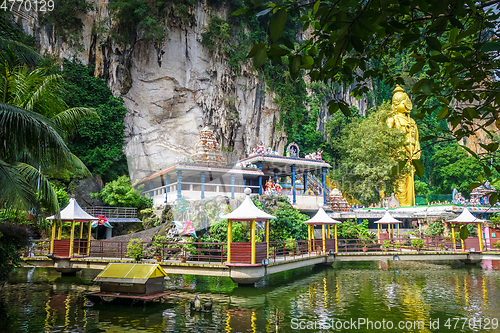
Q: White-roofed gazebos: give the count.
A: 5